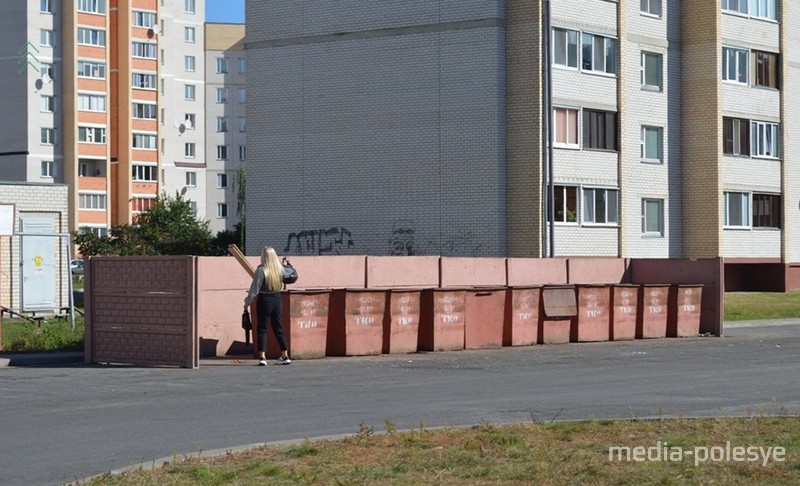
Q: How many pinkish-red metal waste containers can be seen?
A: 11